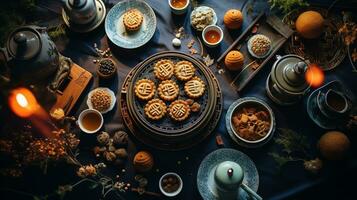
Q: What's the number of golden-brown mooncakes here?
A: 8